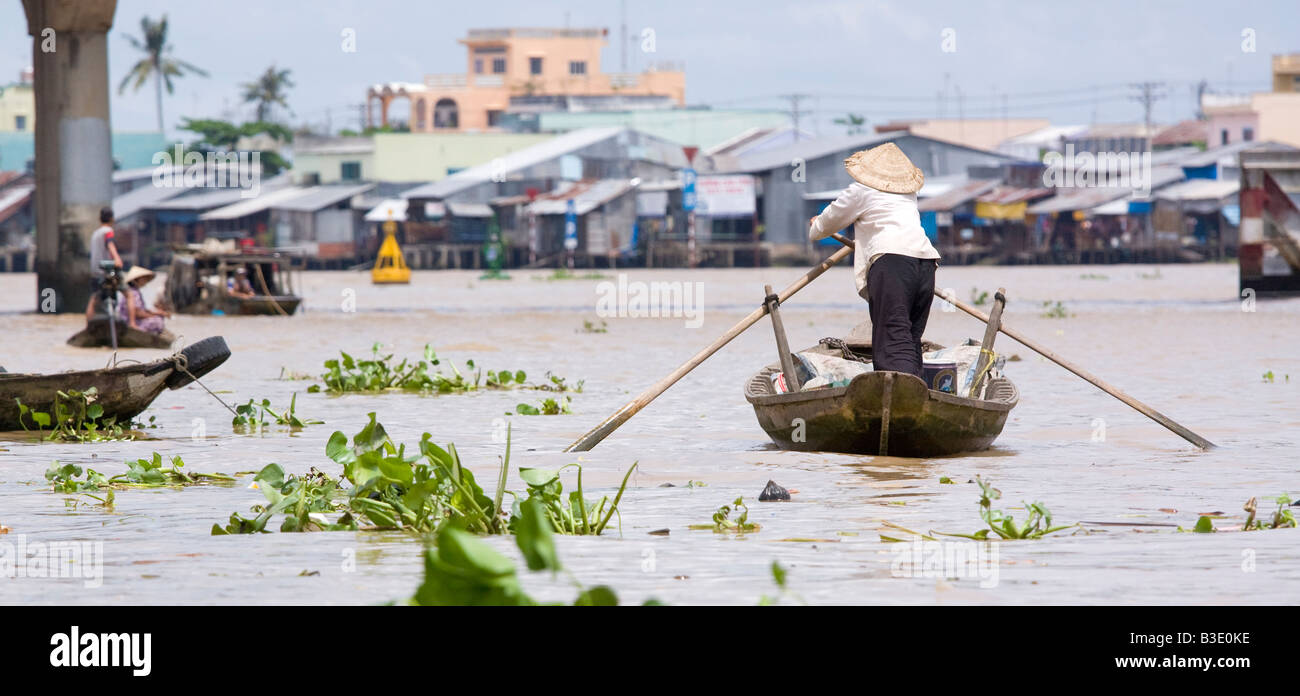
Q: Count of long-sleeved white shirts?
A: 1